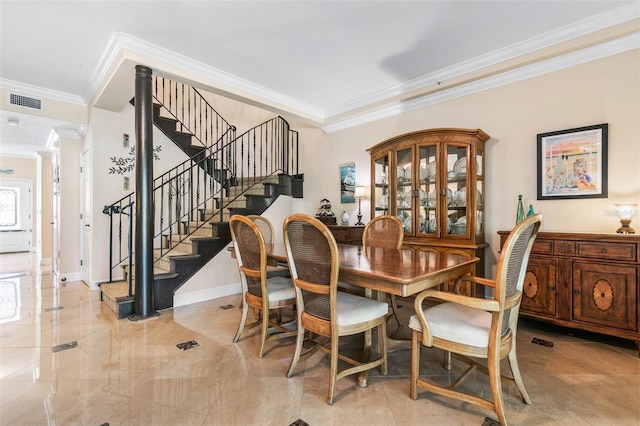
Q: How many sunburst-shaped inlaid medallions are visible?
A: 2